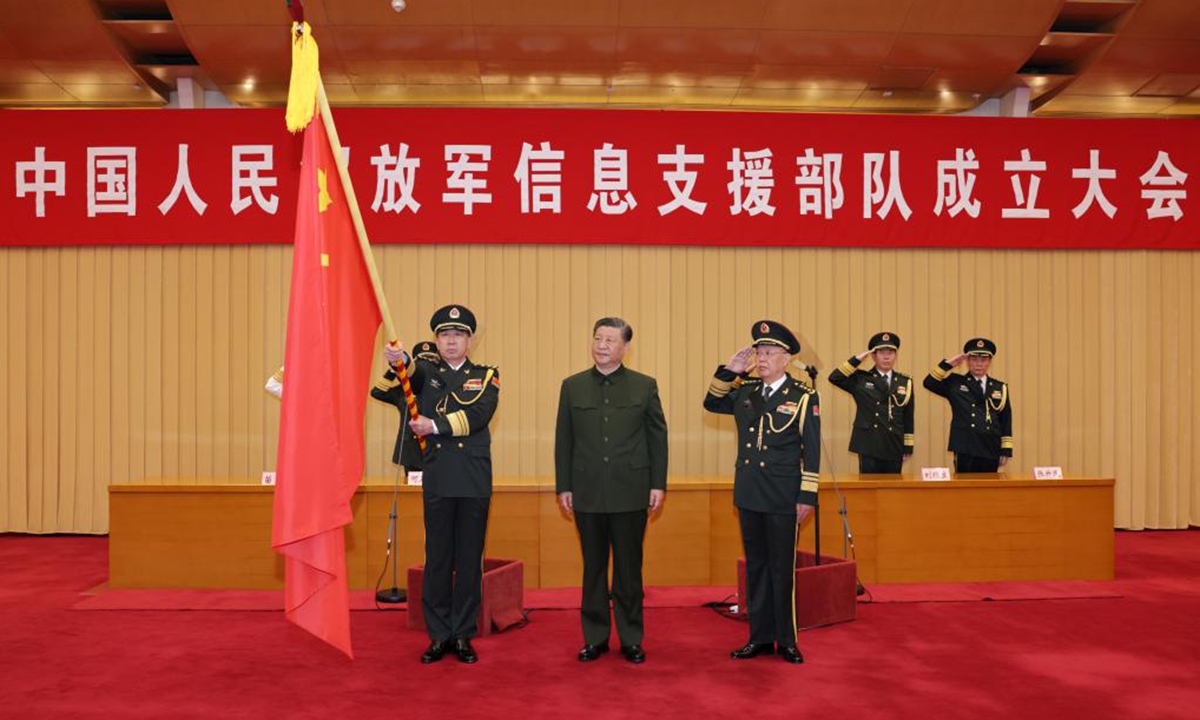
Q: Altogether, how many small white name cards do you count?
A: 4